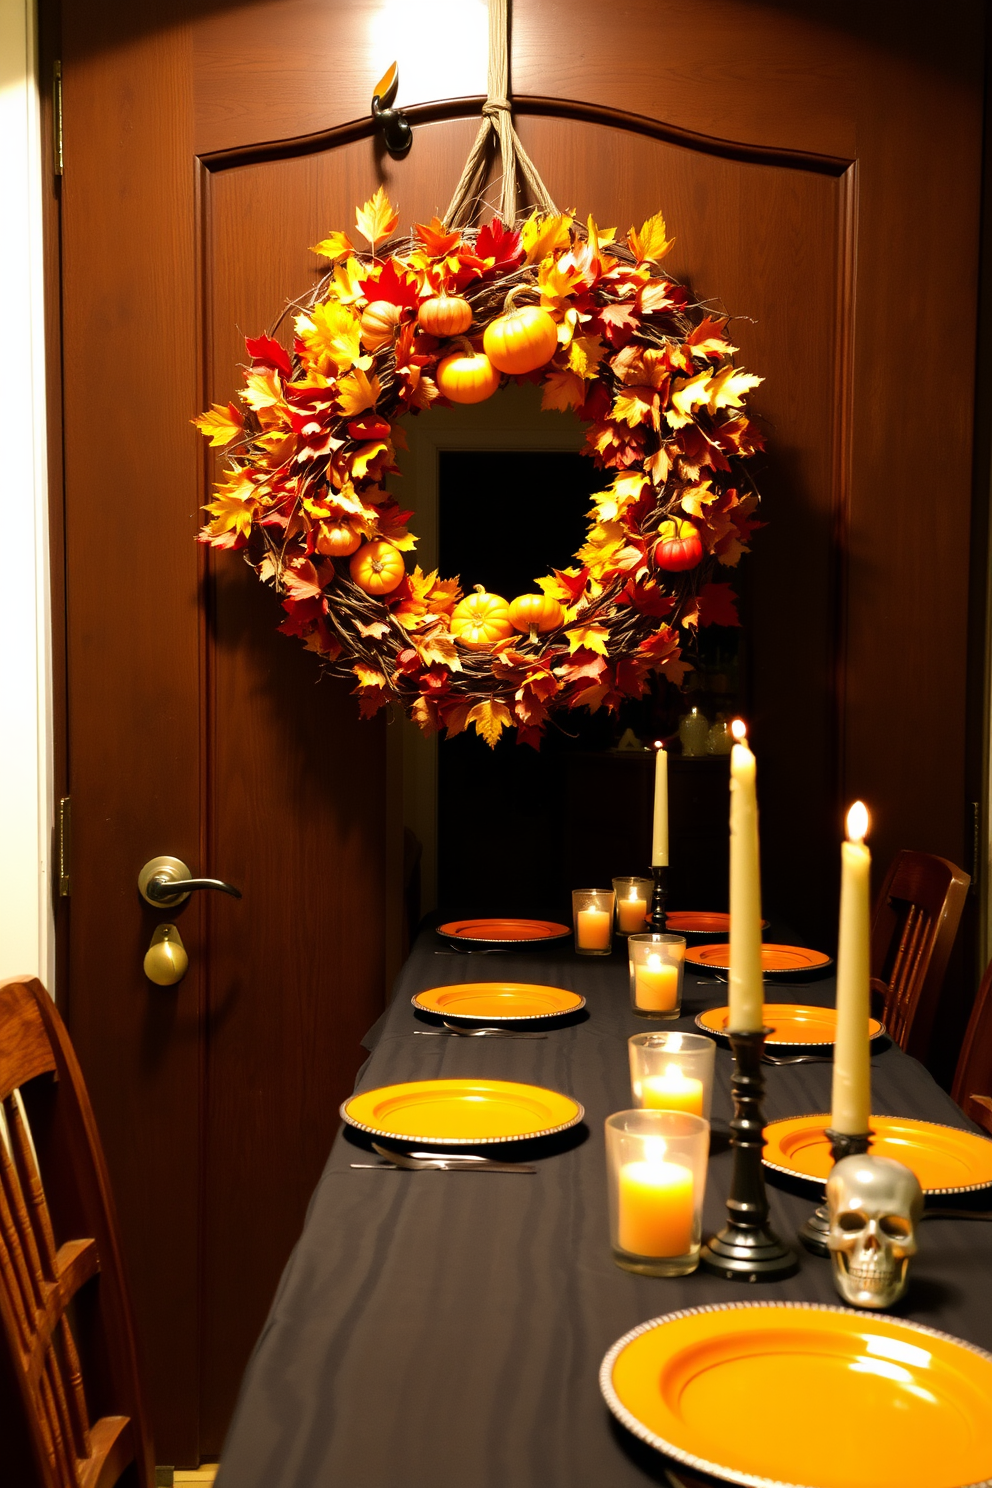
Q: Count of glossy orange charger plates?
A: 8